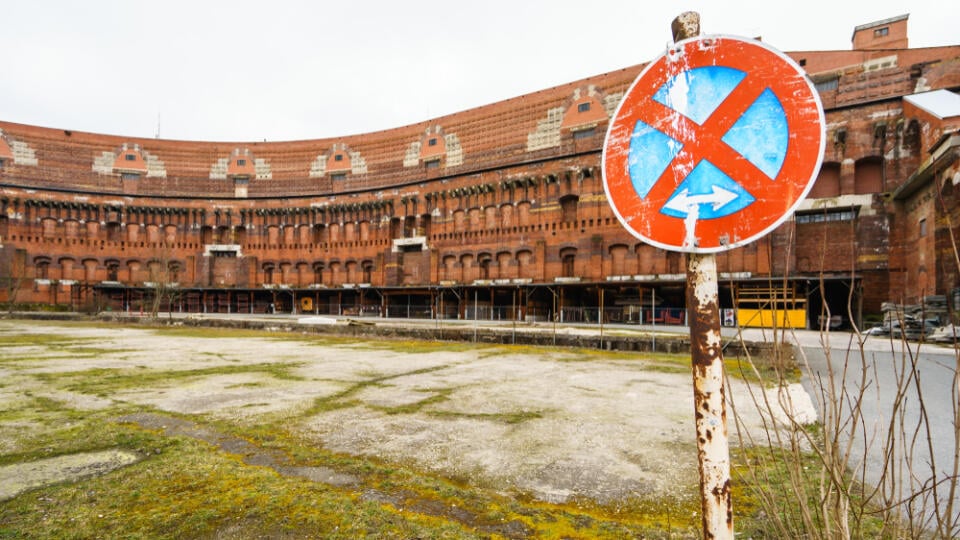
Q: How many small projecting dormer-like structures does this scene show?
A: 6